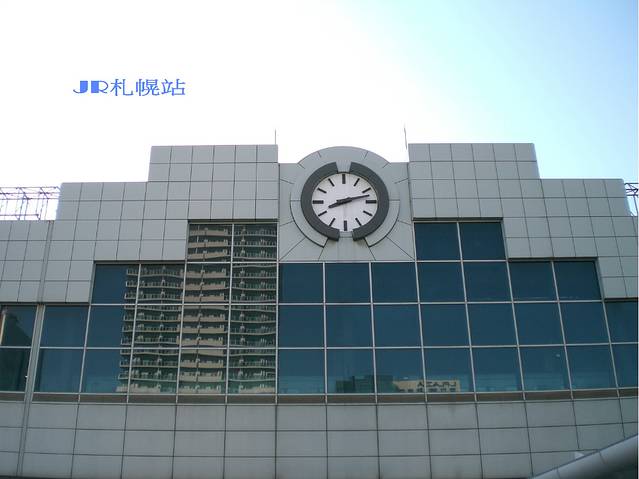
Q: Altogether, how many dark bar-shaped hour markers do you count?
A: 12